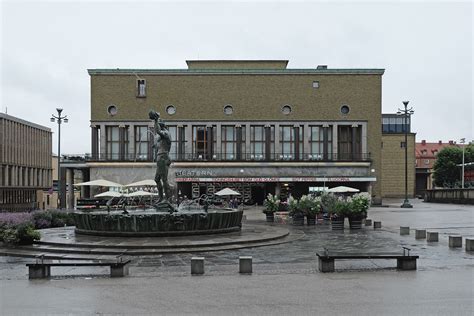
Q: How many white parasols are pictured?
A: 6